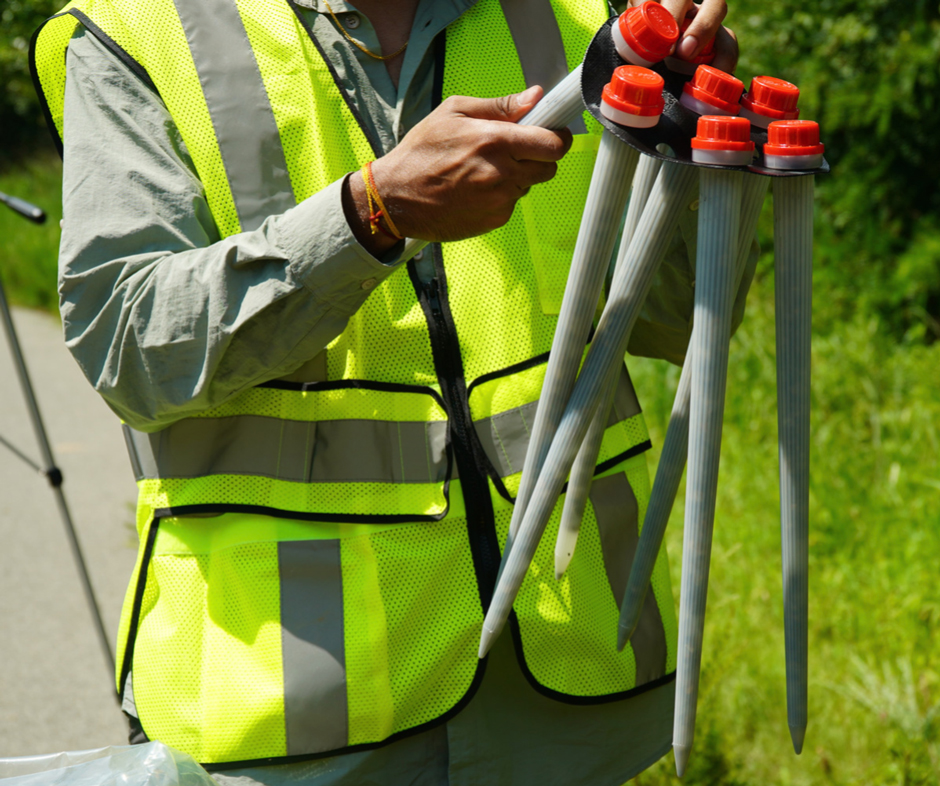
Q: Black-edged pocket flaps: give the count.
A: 2